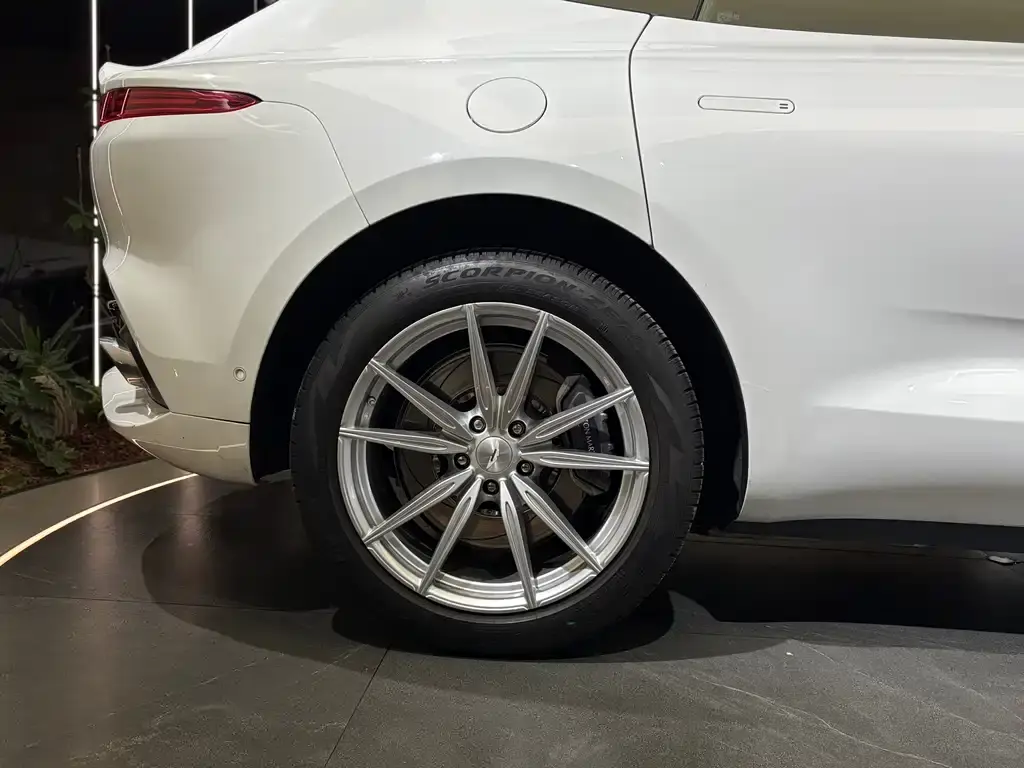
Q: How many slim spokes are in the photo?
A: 10